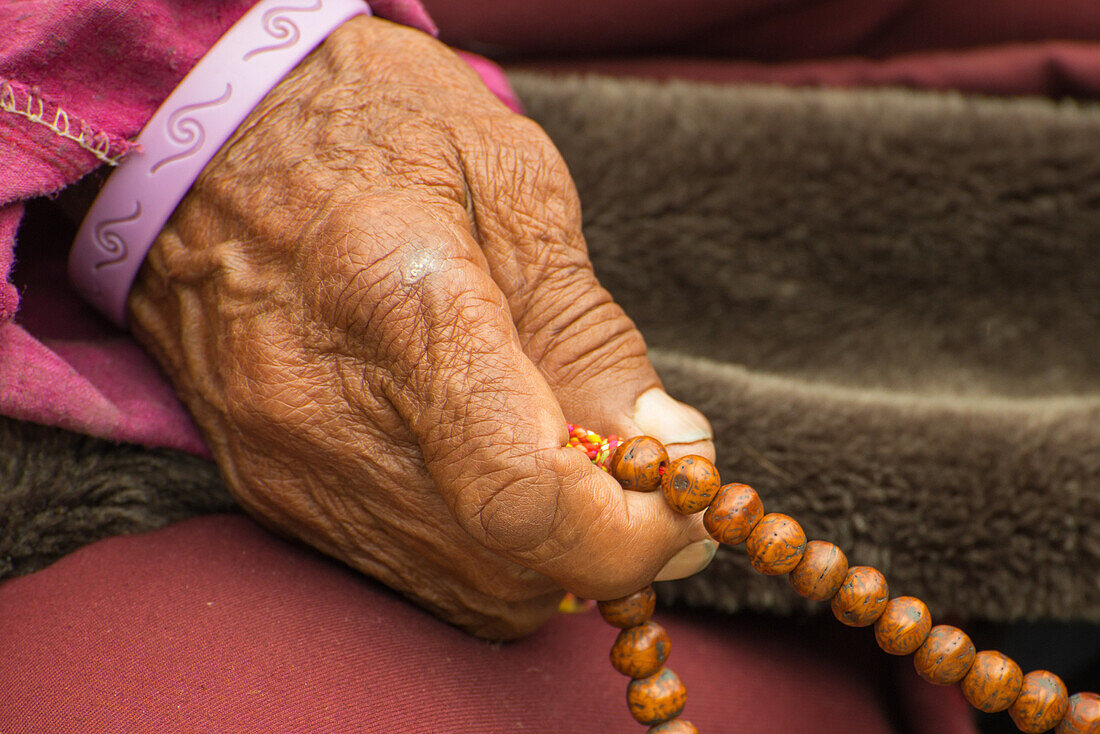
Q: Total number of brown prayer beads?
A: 15